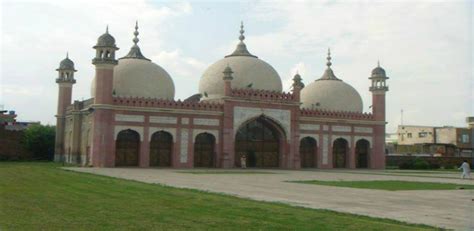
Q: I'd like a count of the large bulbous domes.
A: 3